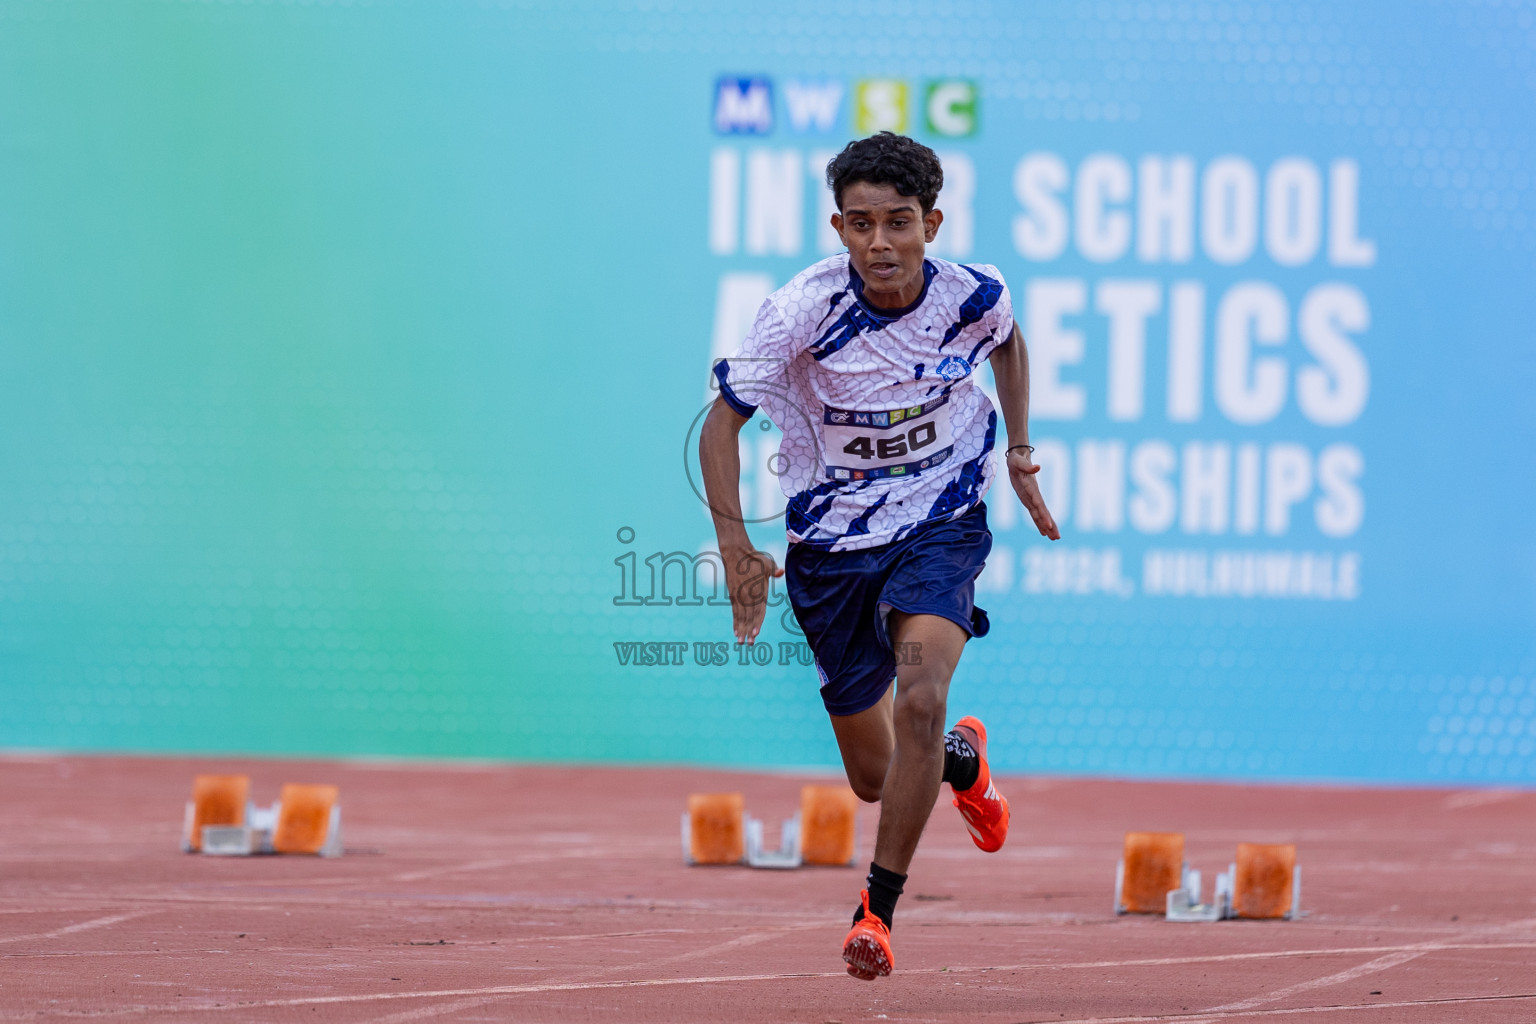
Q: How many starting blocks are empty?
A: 3